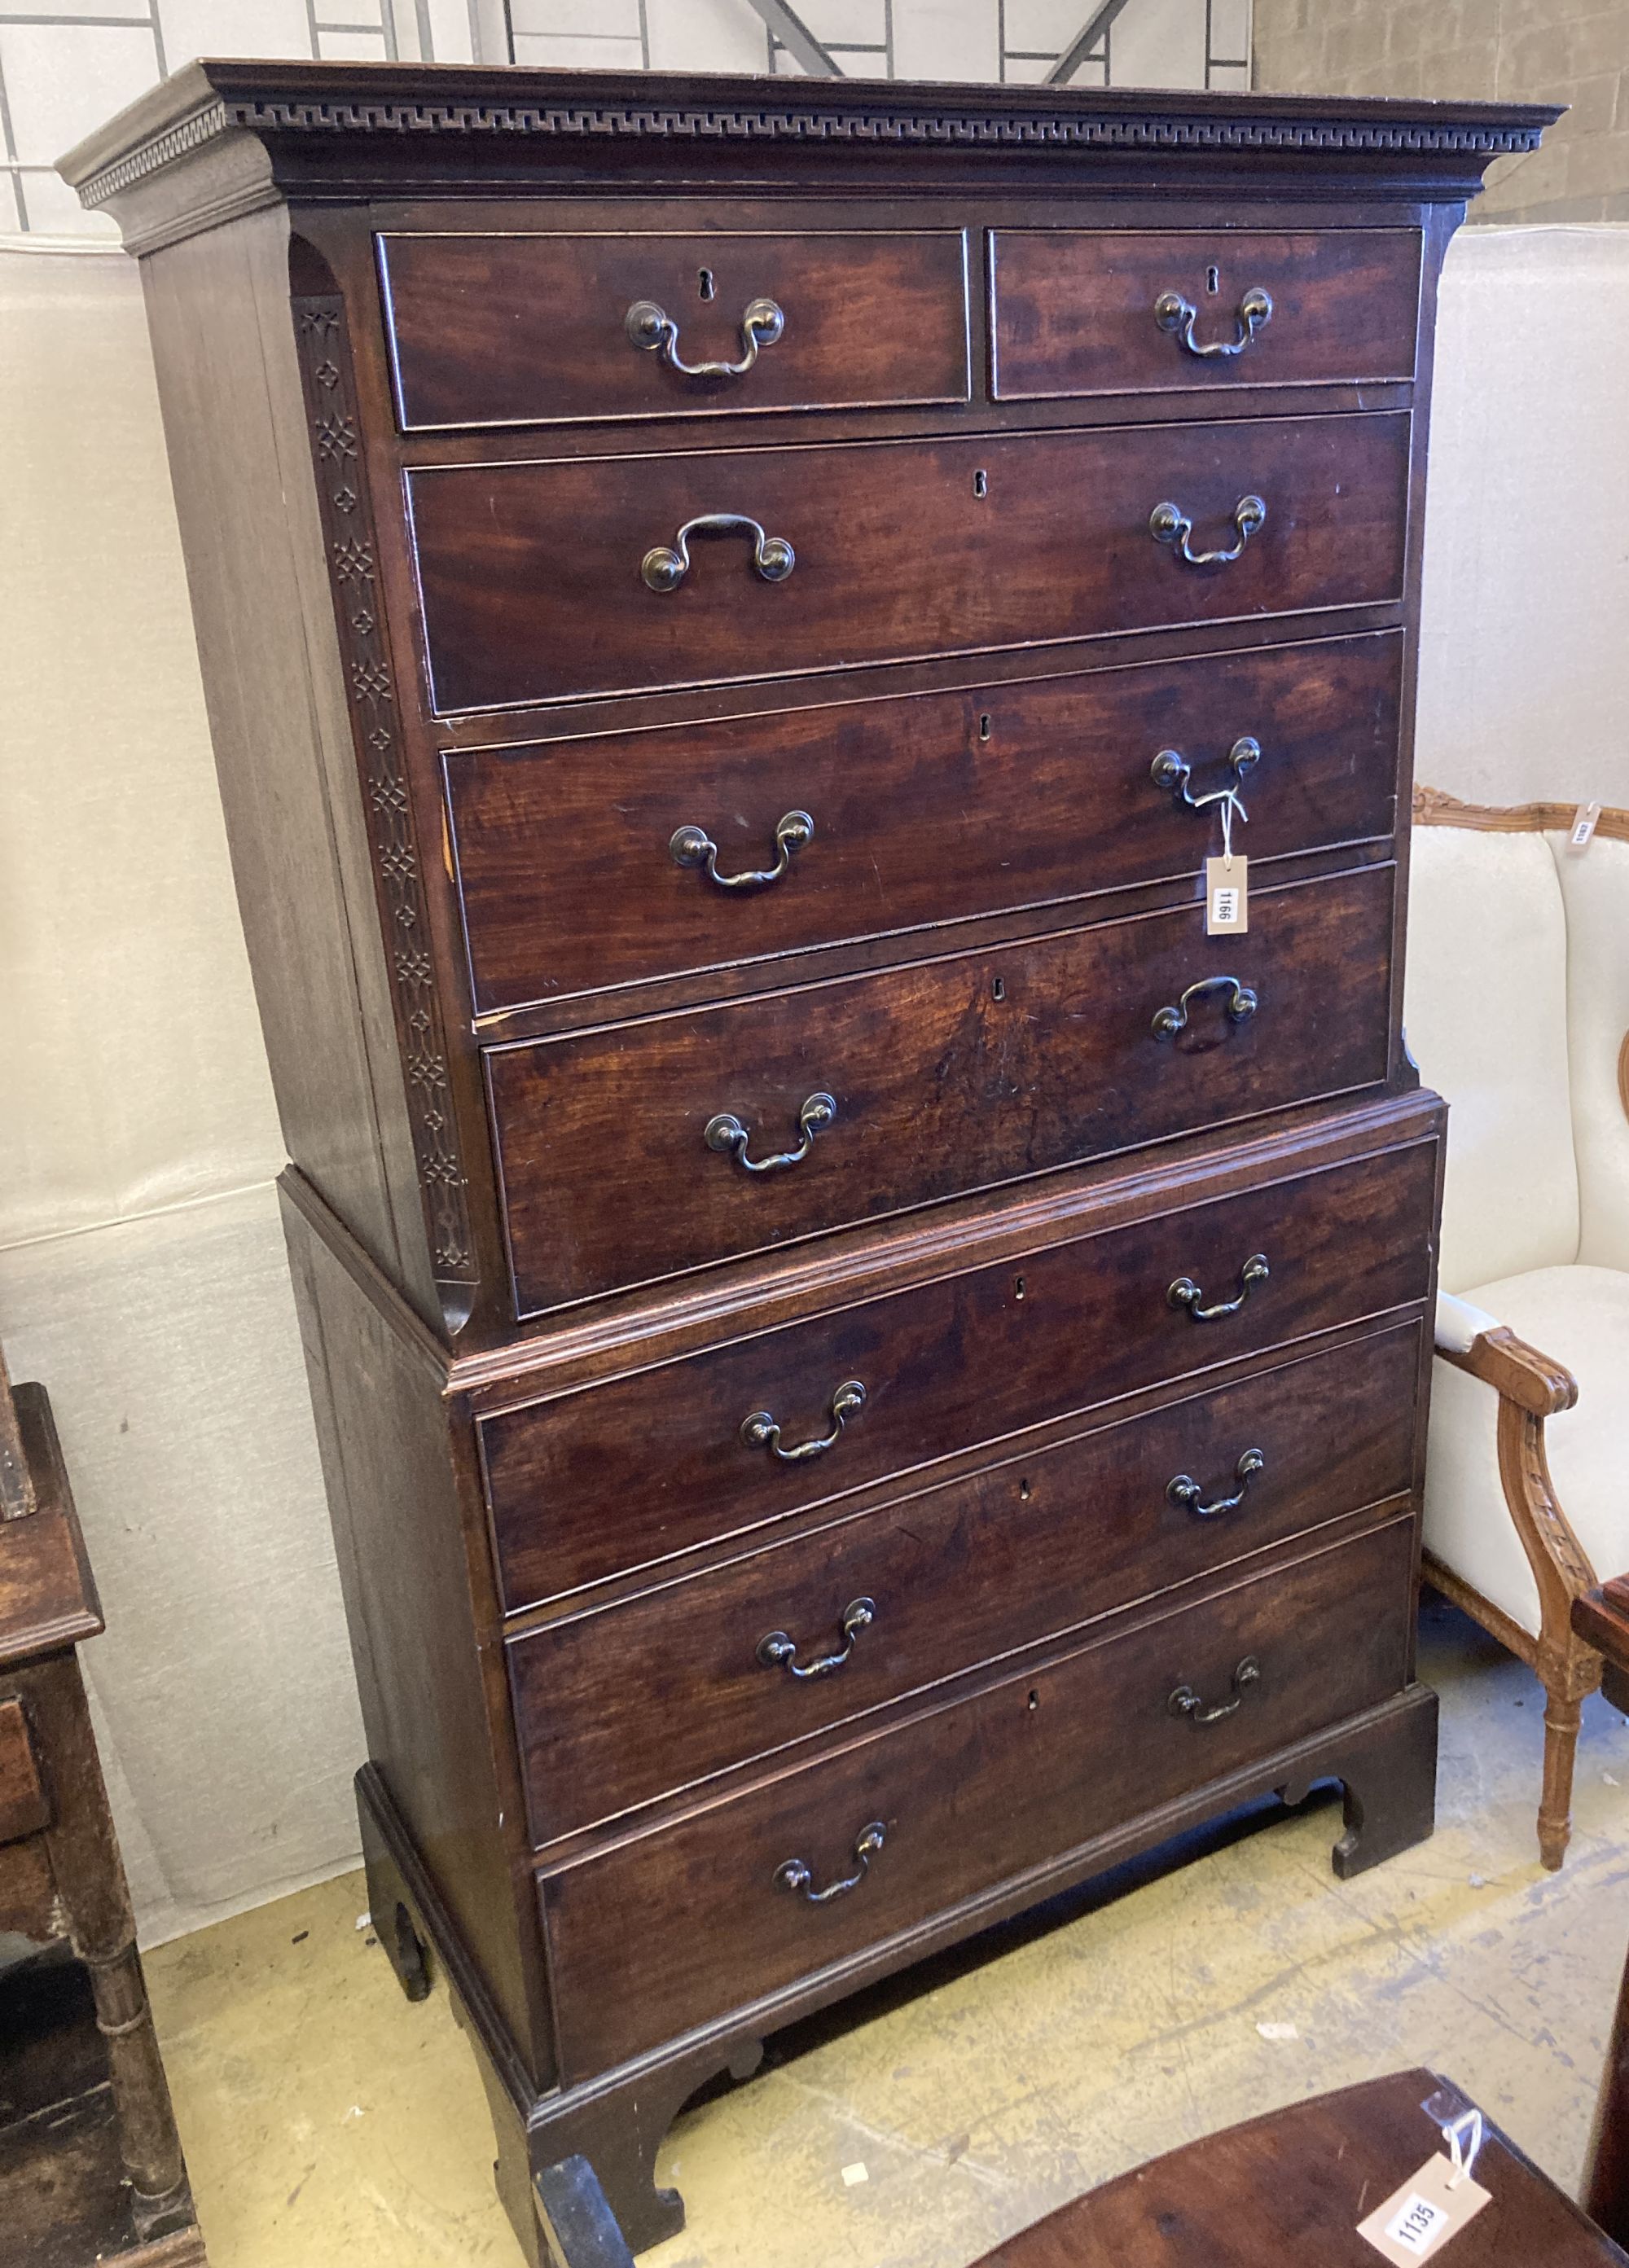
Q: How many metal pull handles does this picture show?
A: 14